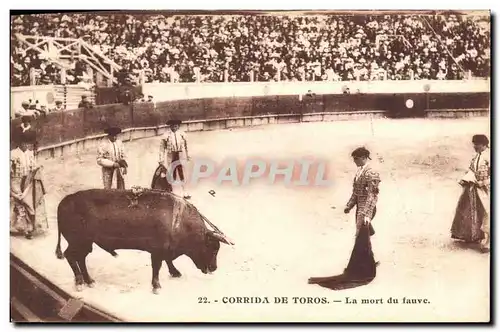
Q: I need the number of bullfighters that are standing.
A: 5